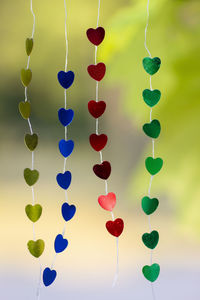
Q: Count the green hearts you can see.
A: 7